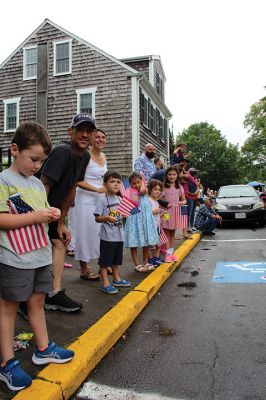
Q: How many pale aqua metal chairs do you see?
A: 0